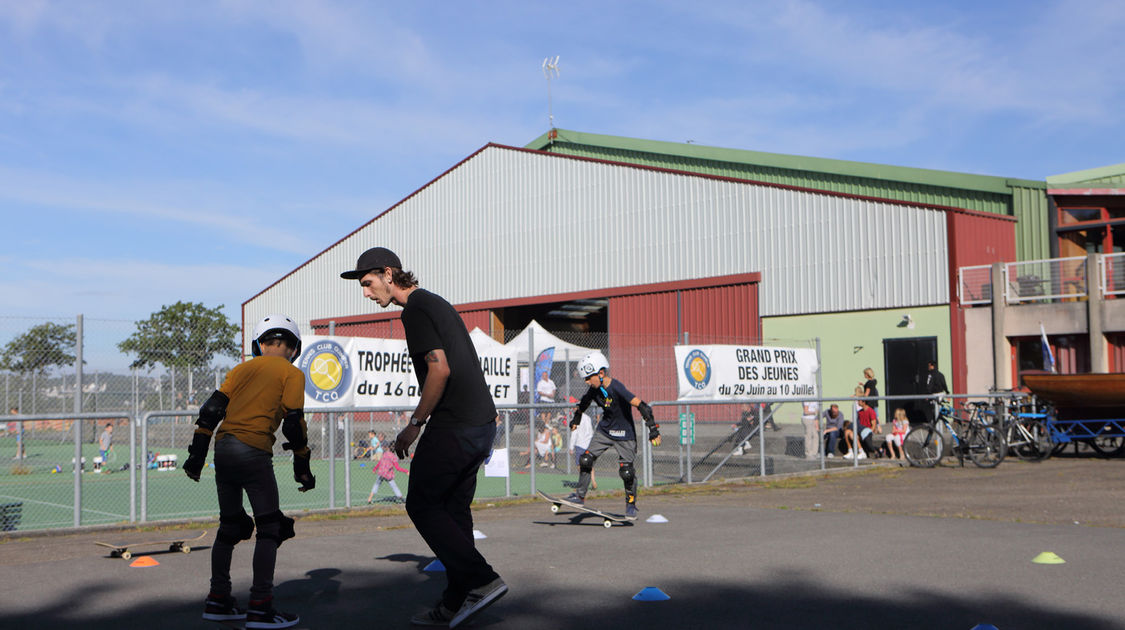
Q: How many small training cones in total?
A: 7